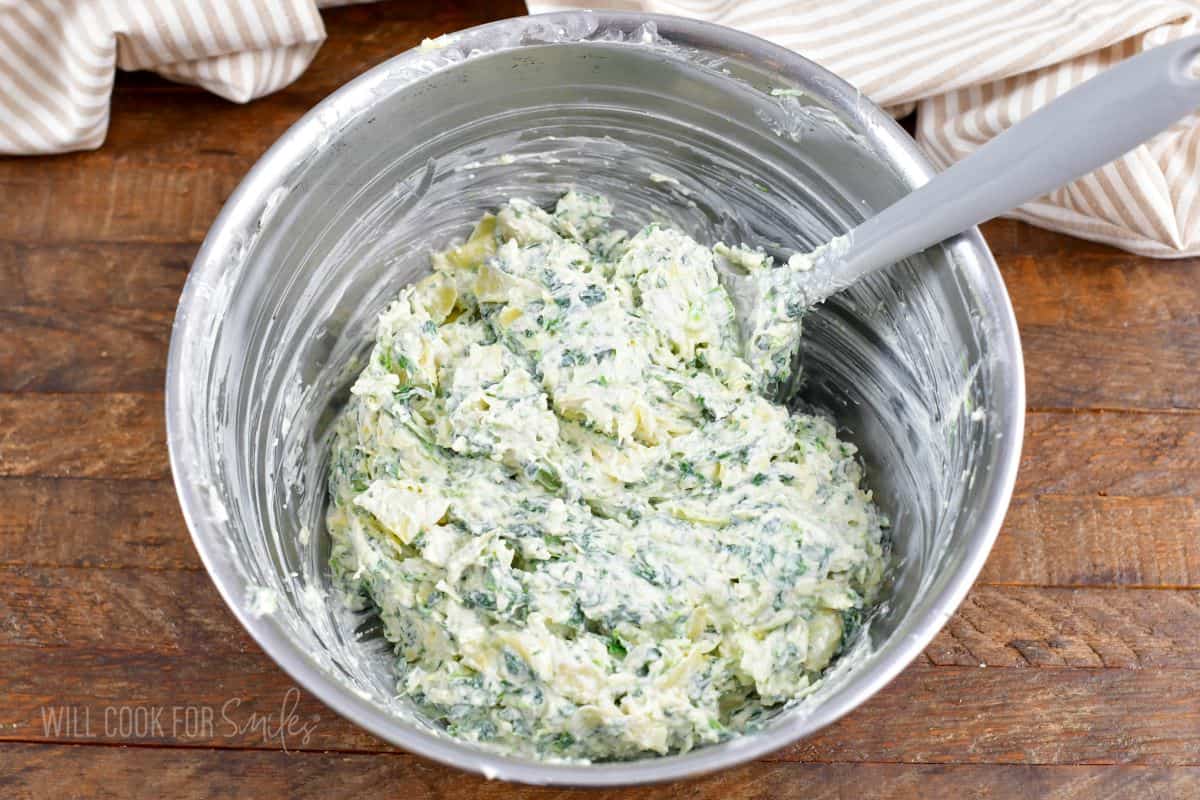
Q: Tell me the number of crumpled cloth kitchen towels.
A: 2